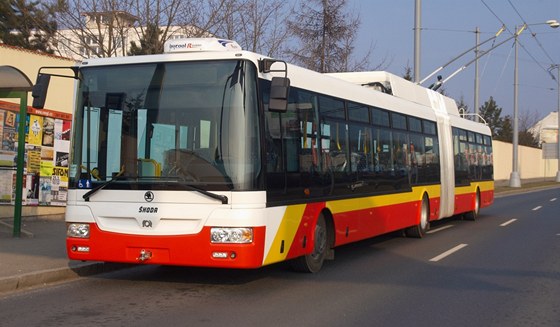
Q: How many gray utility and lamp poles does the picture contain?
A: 4